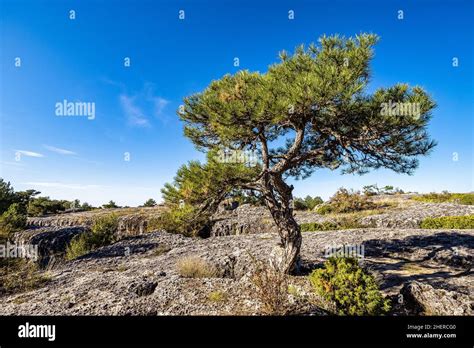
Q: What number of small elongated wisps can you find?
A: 2